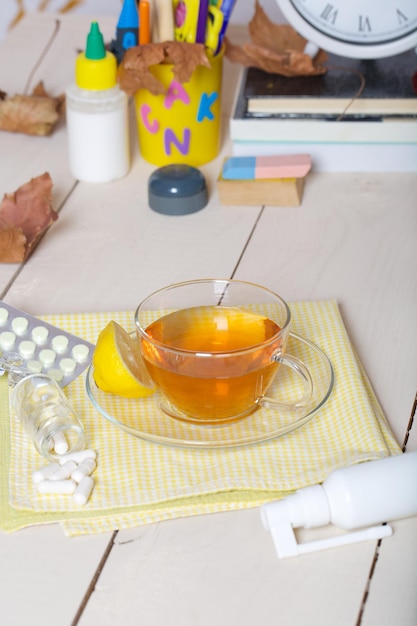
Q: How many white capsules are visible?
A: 7